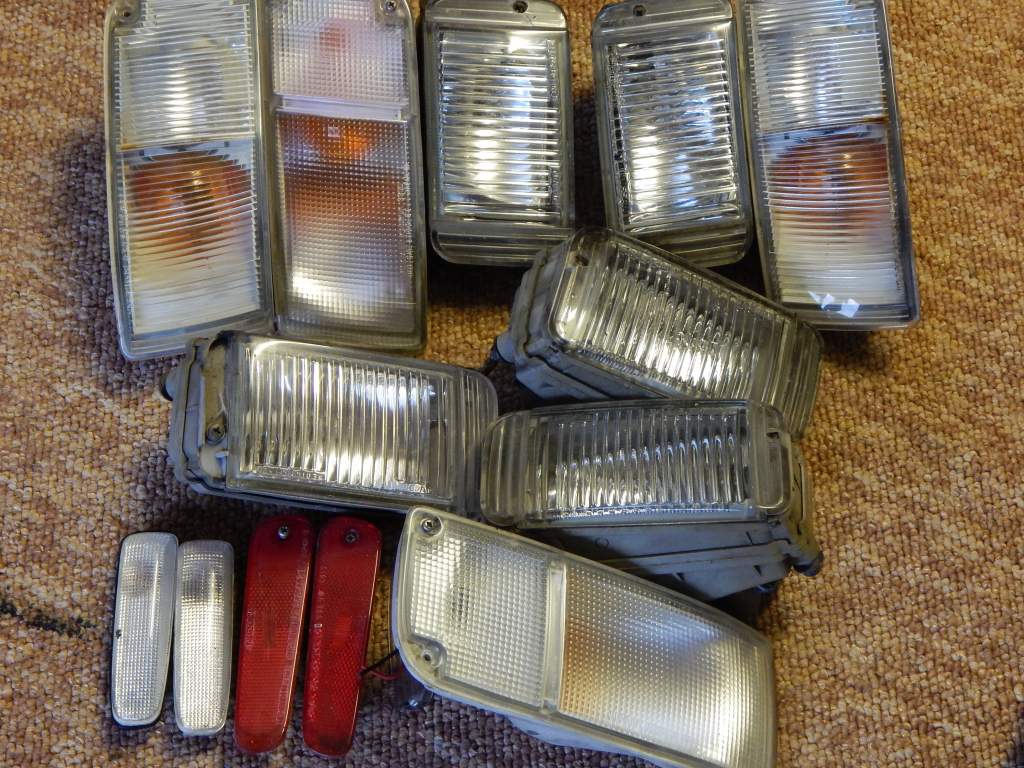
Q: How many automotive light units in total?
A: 13